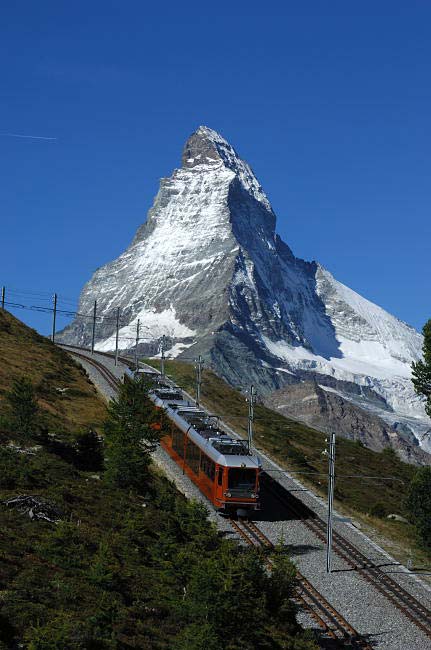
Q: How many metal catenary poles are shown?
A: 9